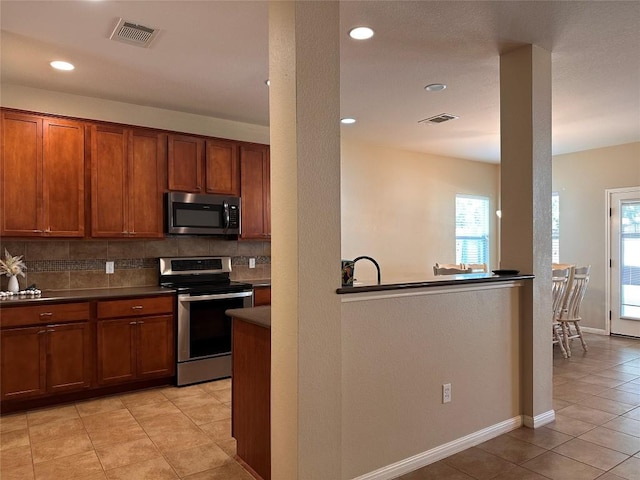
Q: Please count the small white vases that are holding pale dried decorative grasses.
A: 1